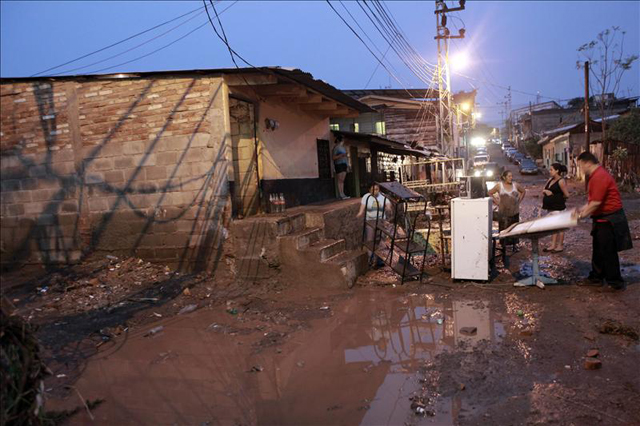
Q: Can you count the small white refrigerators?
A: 1